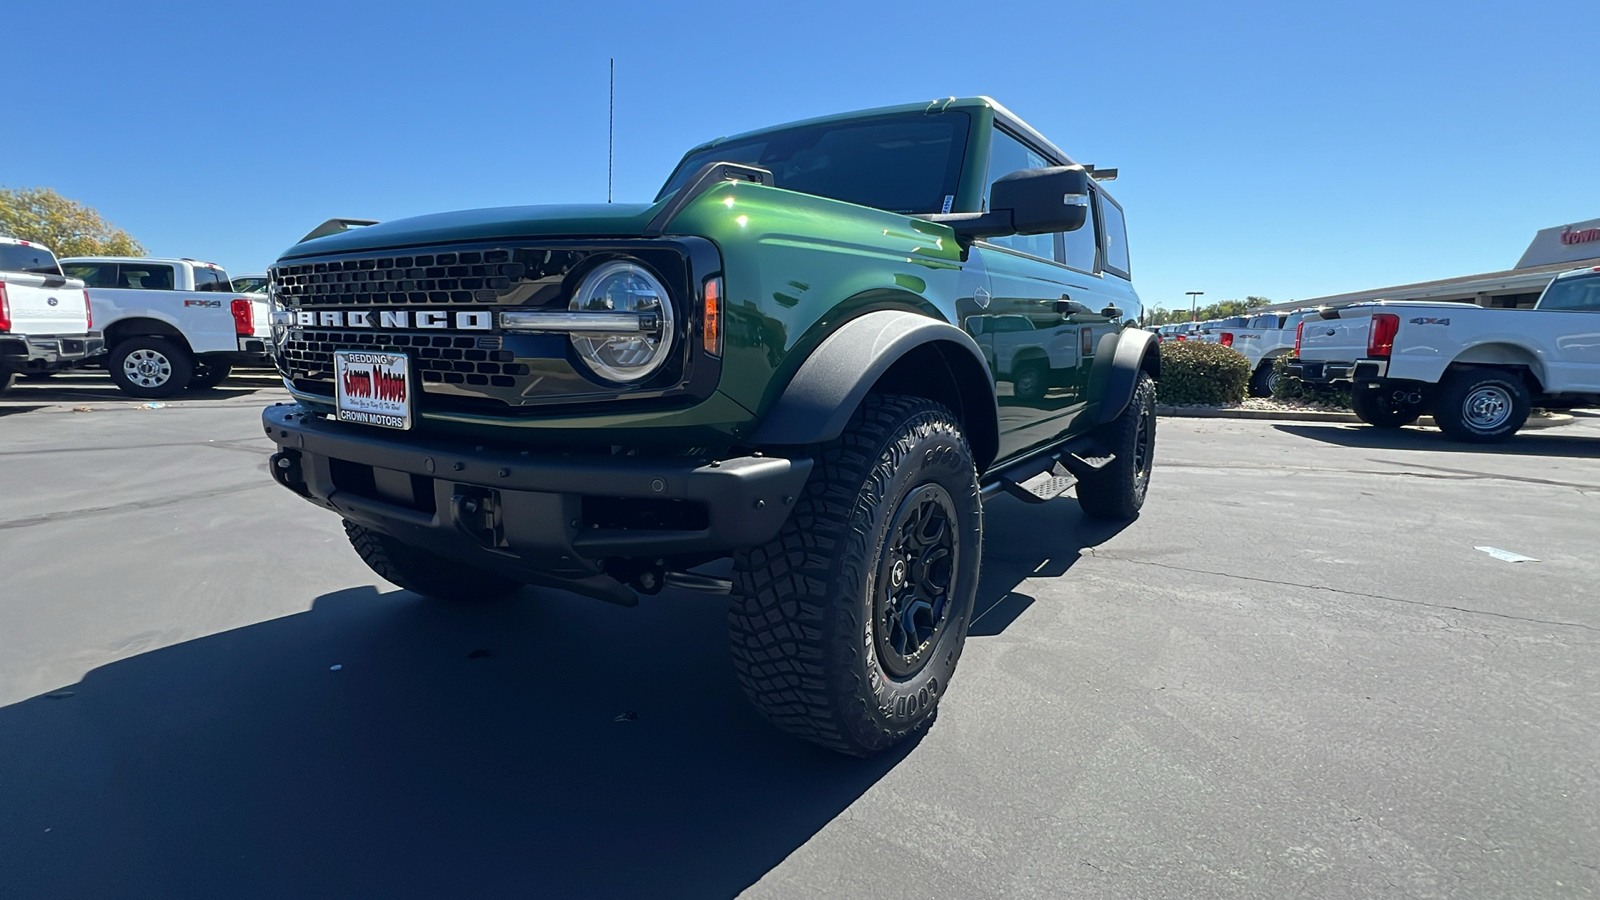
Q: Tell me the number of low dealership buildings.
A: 1